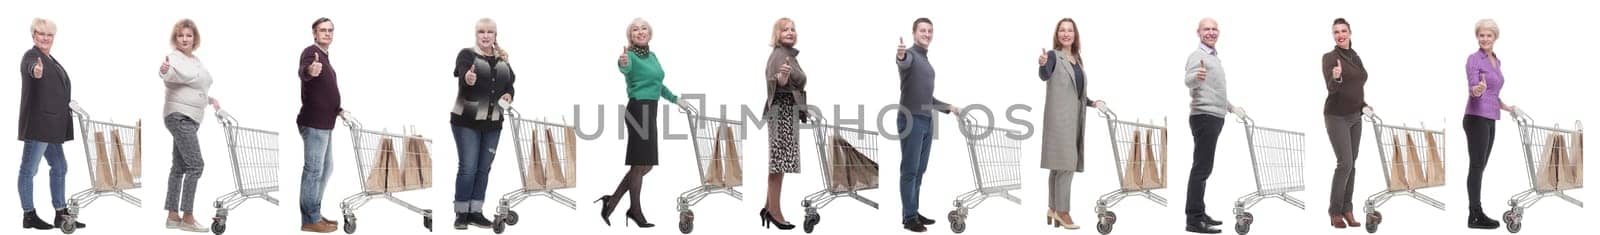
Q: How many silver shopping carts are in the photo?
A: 11